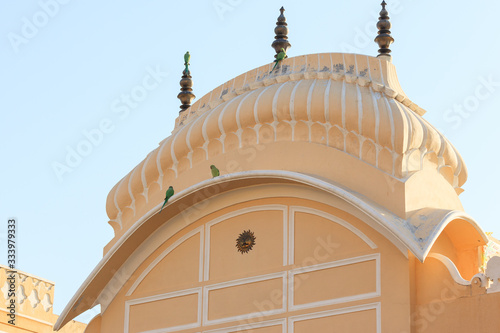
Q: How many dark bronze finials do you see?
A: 3